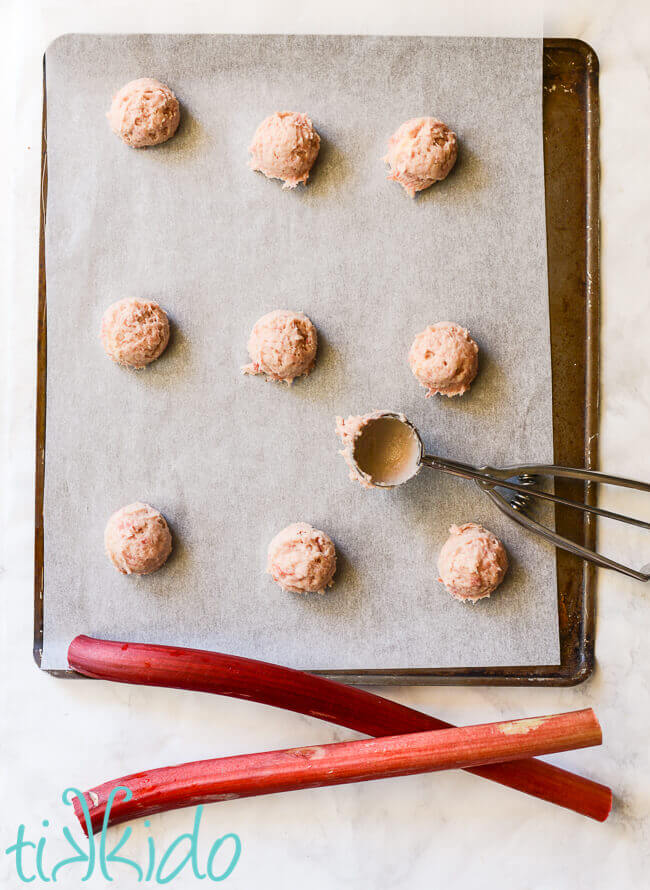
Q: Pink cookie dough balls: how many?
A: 9